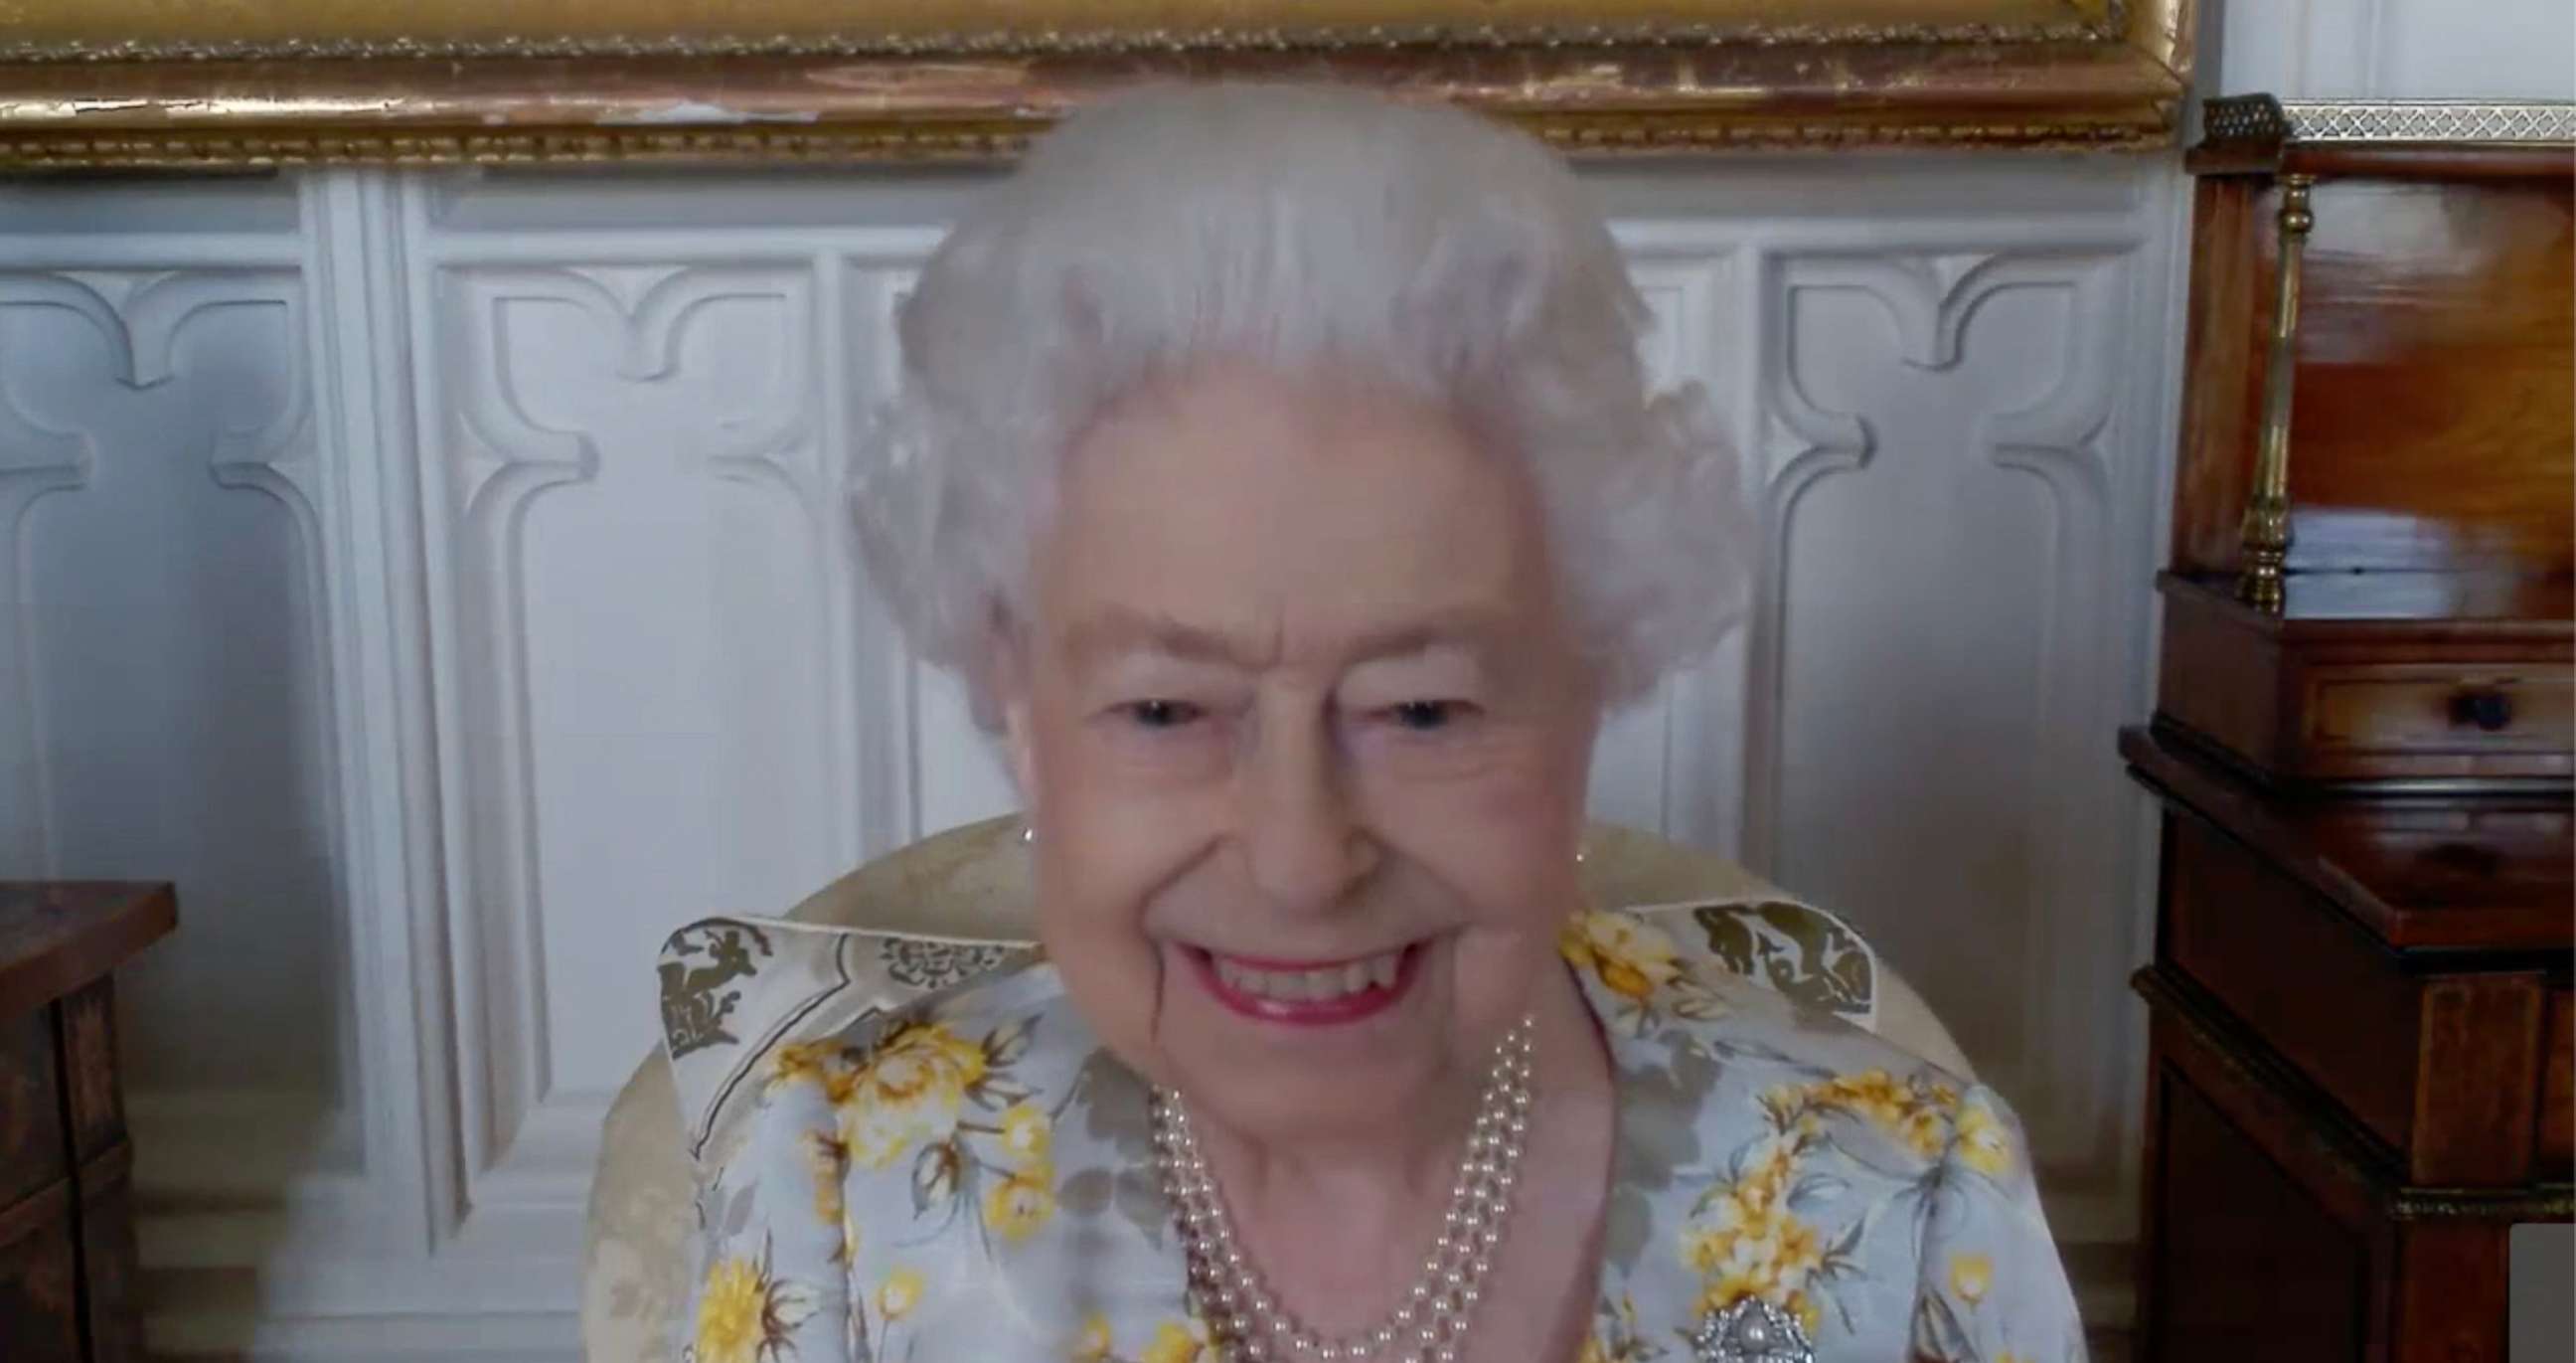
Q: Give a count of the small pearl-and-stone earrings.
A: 2